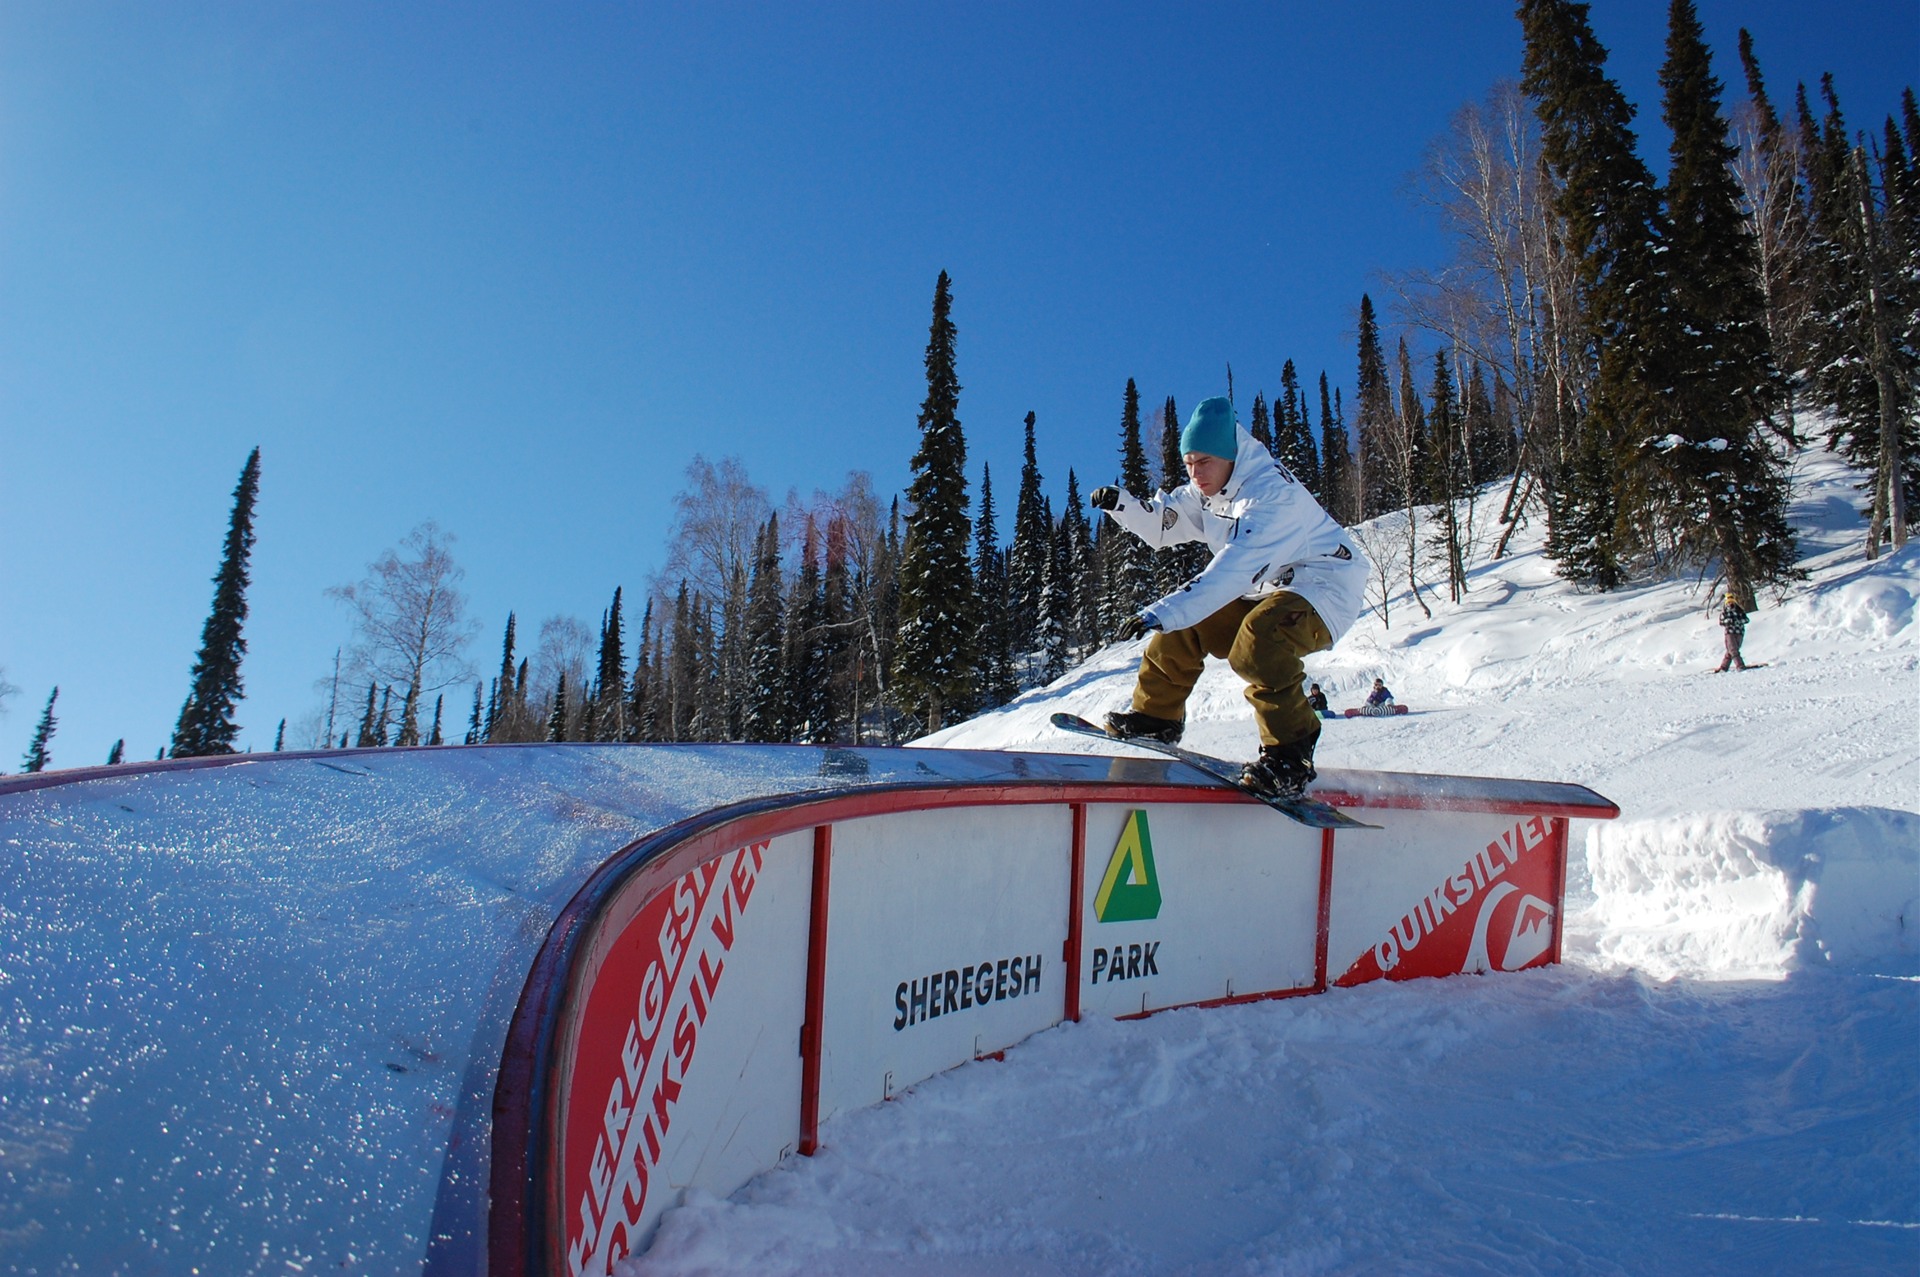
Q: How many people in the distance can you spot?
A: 3